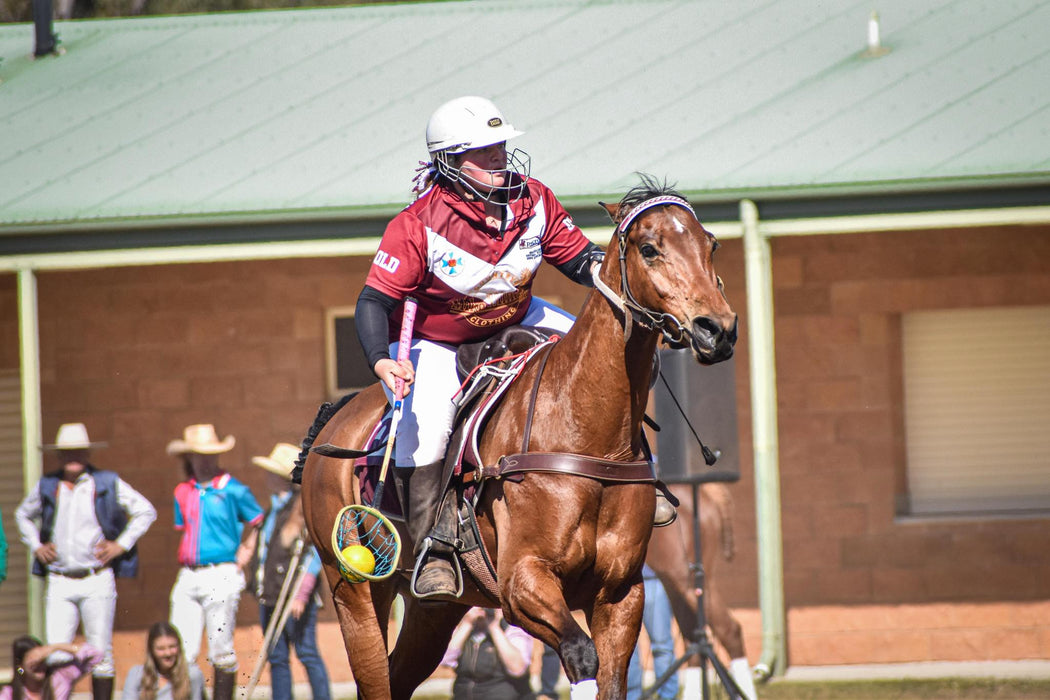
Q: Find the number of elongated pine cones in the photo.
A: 0